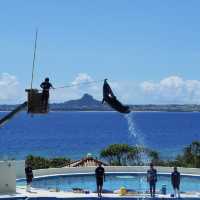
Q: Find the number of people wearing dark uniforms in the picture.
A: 5